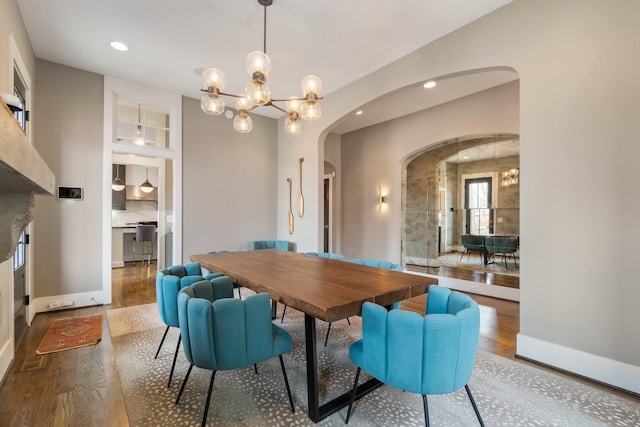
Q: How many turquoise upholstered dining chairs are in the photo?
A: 7